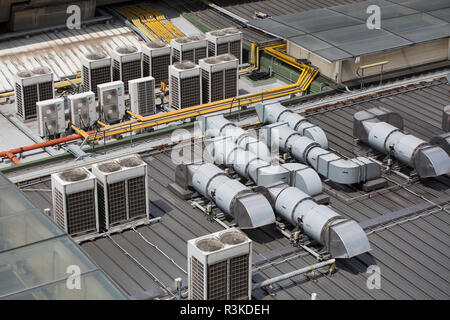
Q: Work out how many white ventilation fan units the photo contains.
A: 15